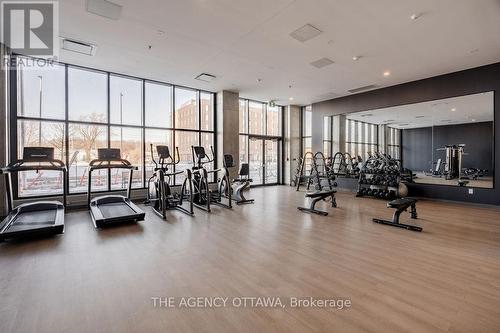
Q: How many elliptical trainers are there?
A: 2